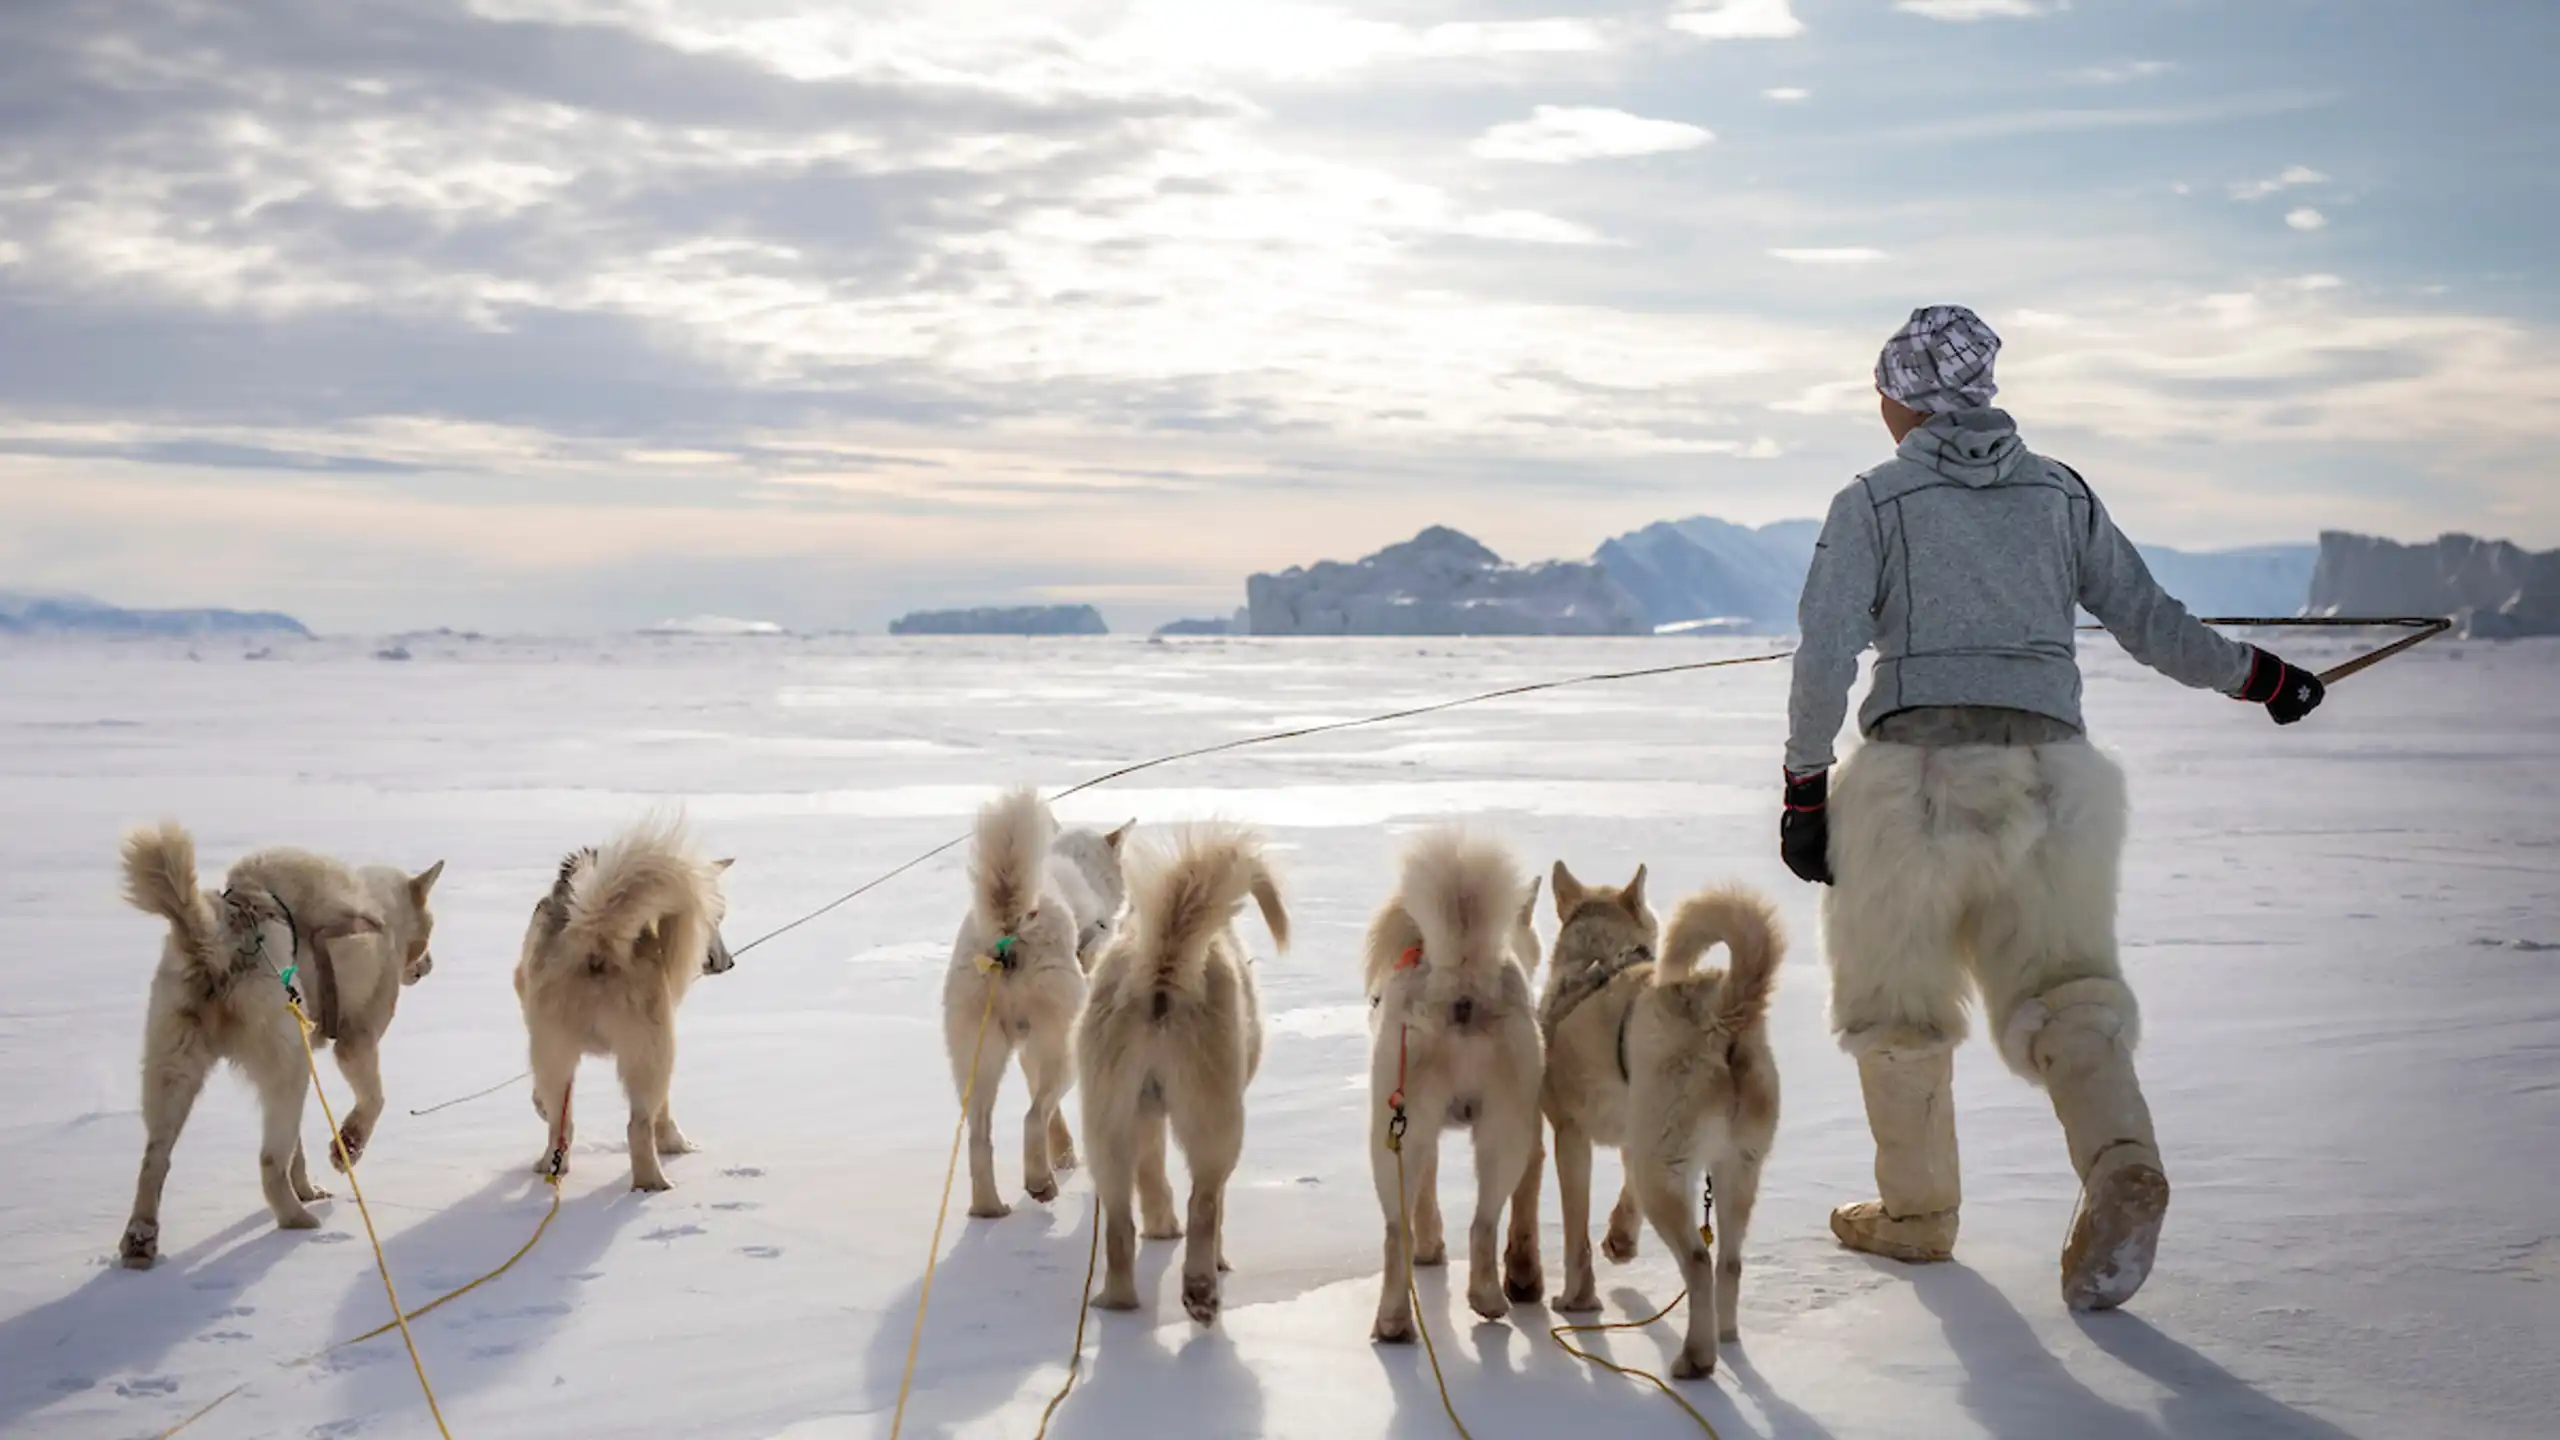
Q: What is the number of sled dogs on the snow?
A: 6